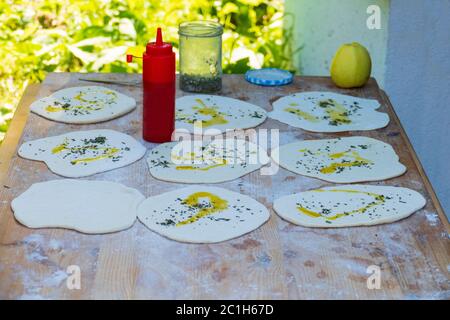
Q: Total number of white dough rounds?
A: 9